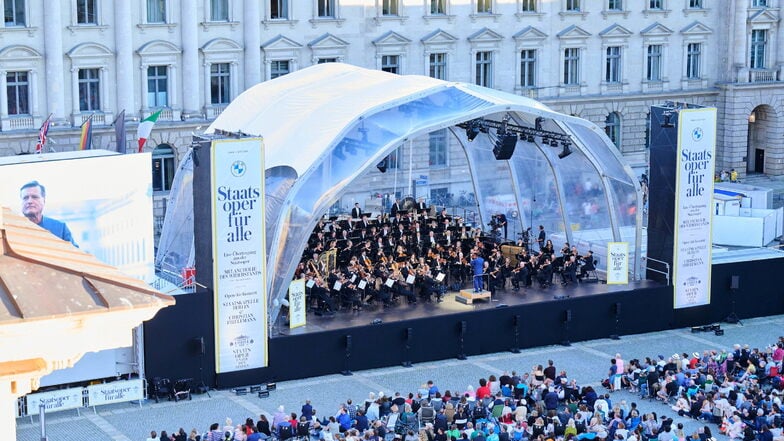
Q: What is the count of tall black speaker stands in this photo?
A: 8